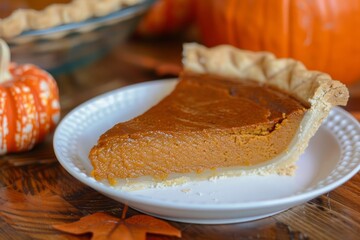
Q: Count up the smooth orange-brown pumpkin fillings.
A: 1